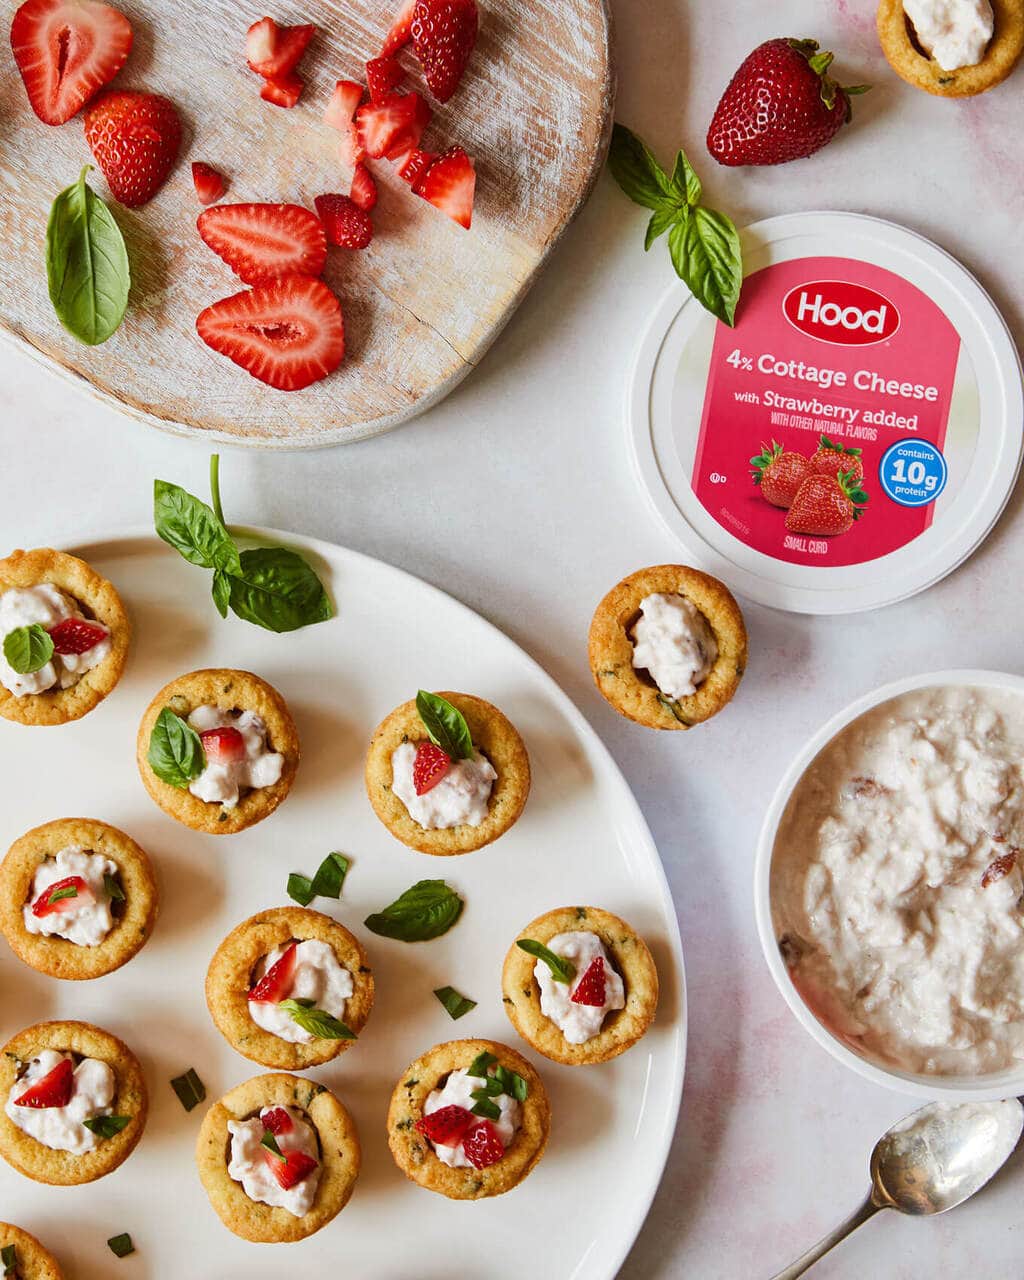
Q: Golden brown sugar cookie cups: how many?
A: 12